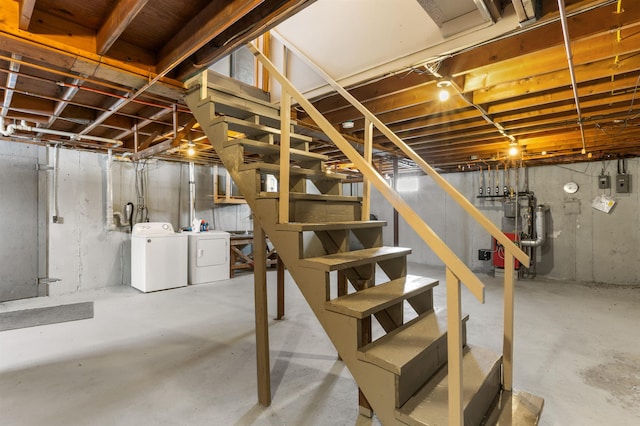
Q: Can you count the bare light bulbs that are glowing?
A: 3